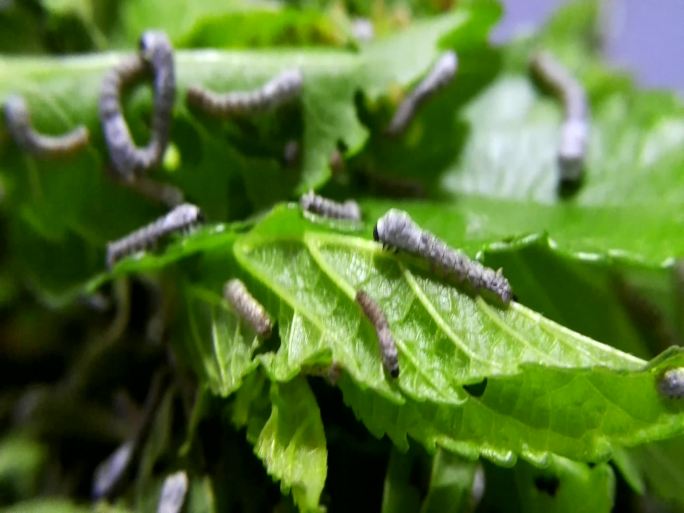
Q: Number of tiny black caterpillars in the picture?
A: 0